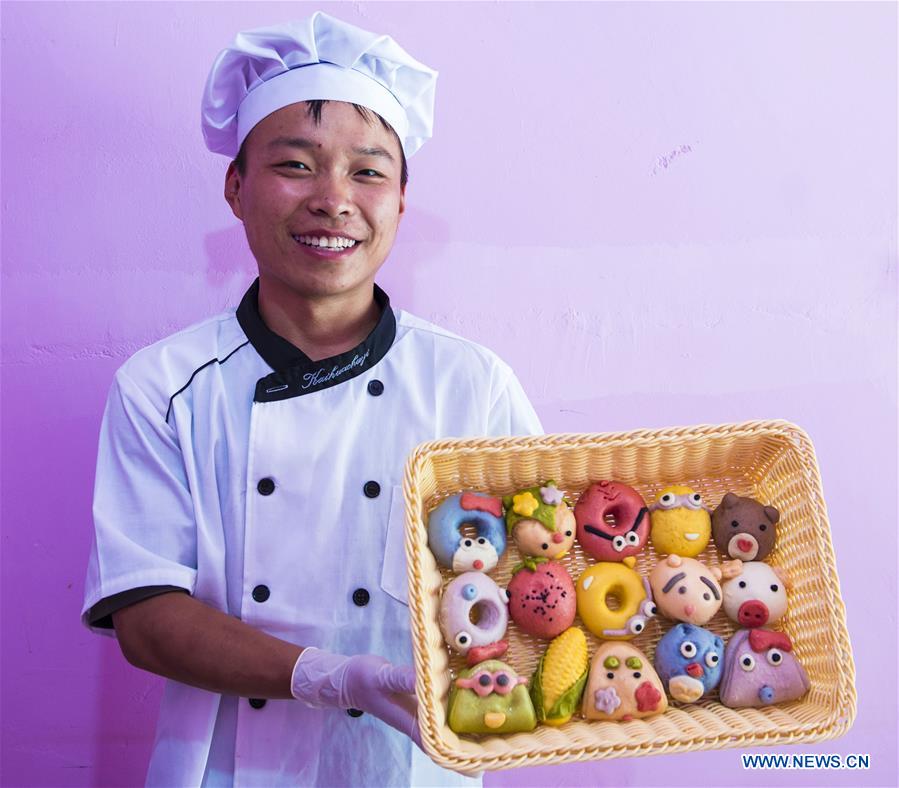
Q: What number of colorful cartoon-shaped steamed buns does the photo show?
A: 15